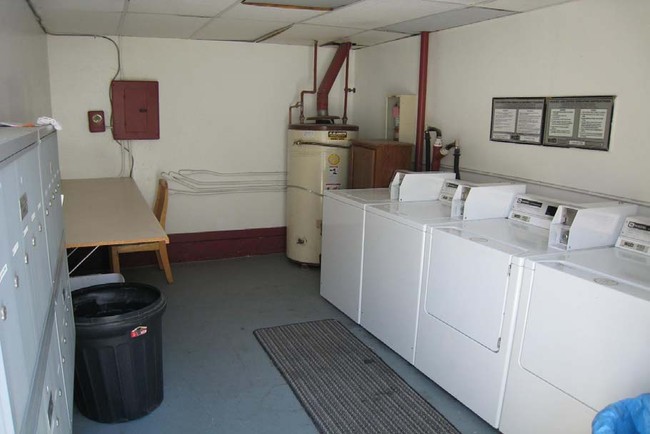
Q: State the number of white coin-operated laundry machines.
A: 4